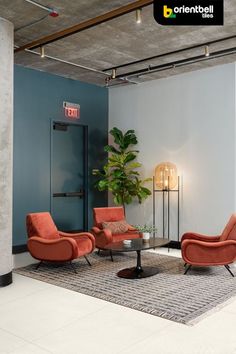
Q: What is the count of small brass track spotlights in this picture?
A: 4